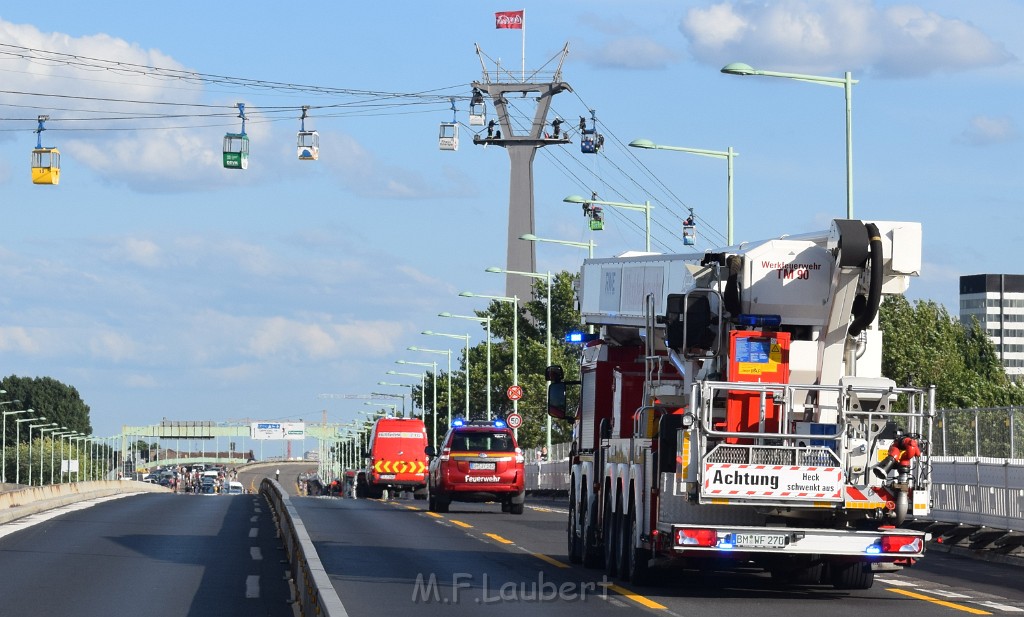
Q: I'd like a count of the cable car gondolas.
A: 8